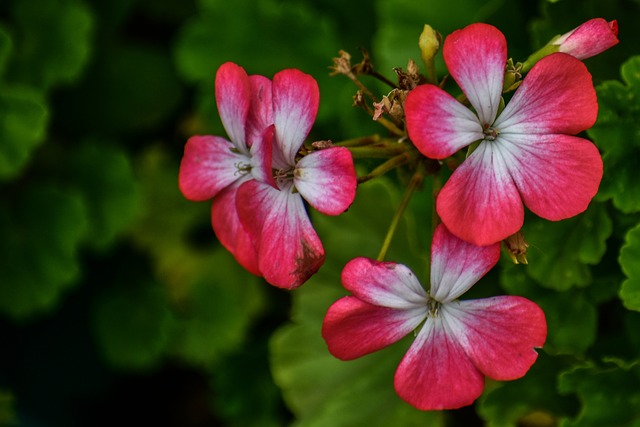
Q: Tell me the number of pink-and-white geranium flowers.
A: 4